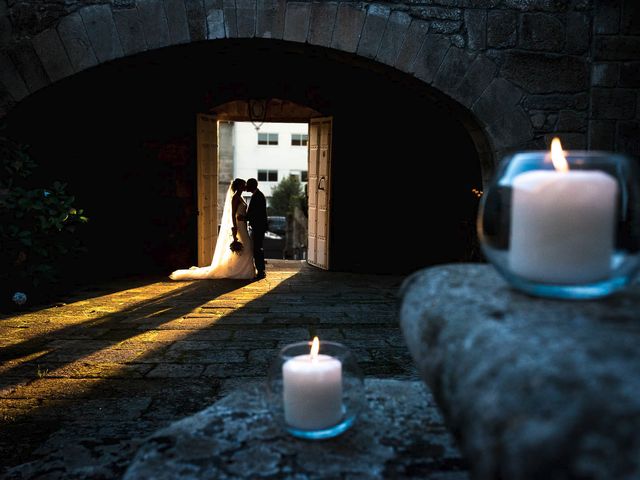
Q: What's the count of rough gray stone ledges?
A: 2